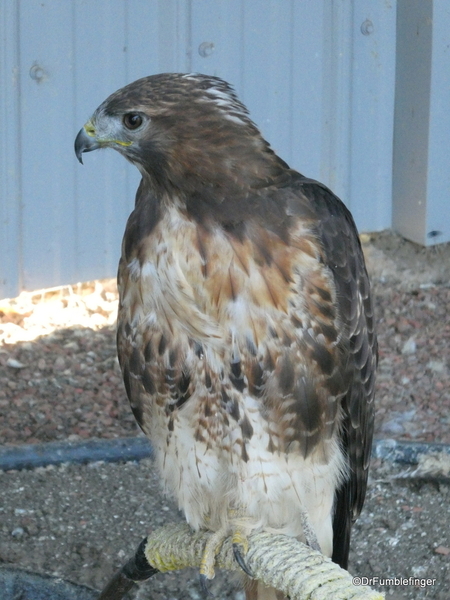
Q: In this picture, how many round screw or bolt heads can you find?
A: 3